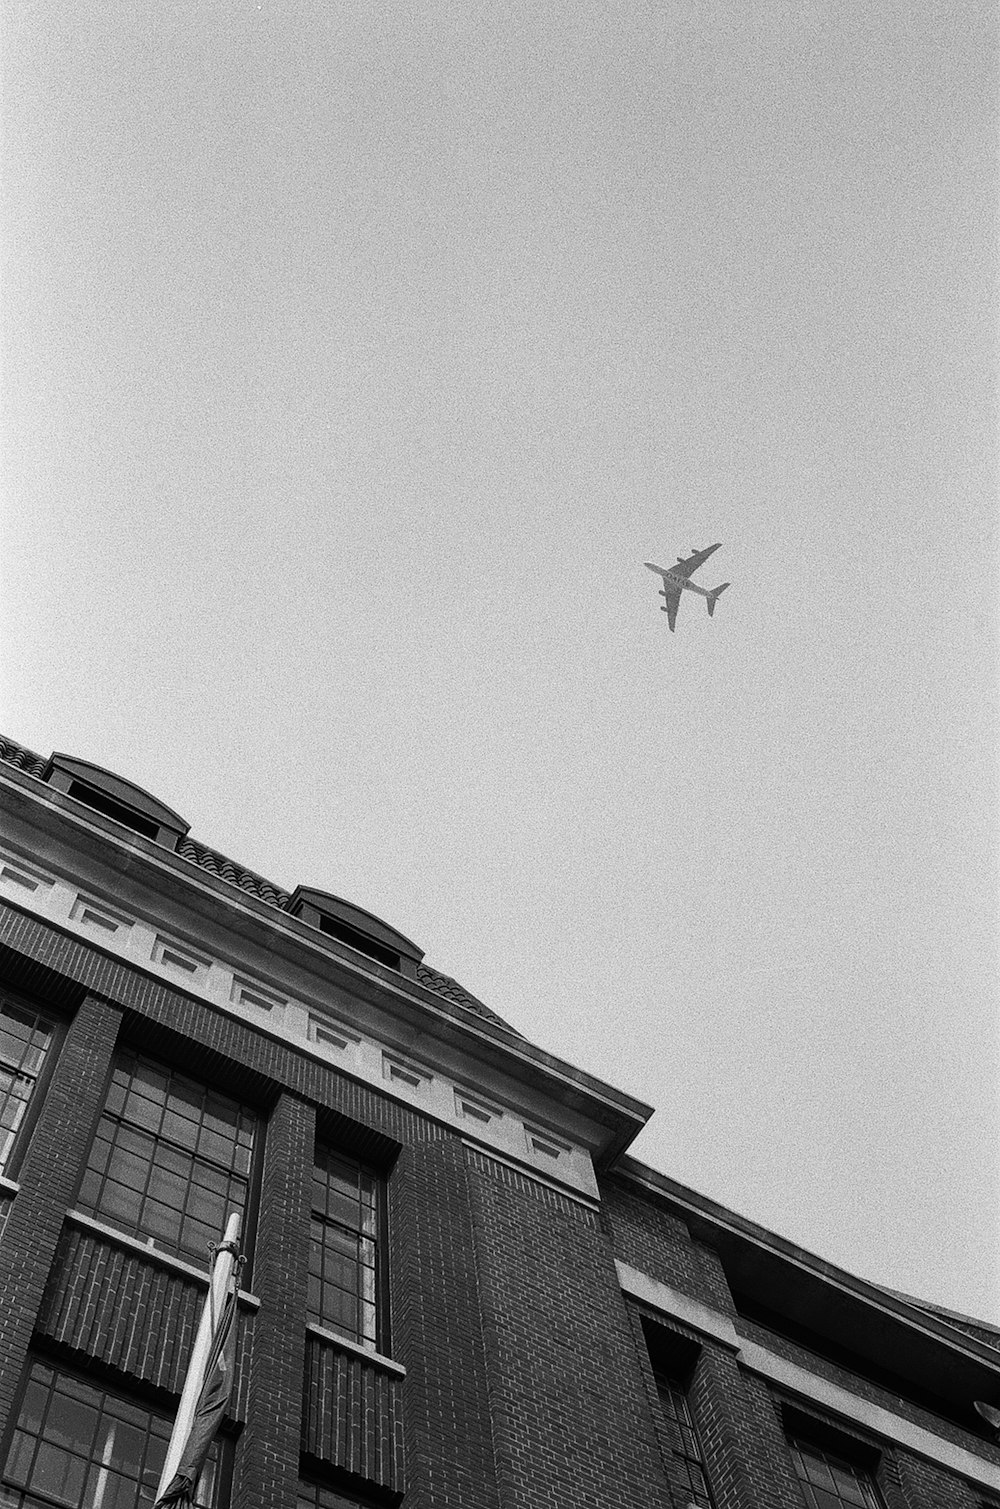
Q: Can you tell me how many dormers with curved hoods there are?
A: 2